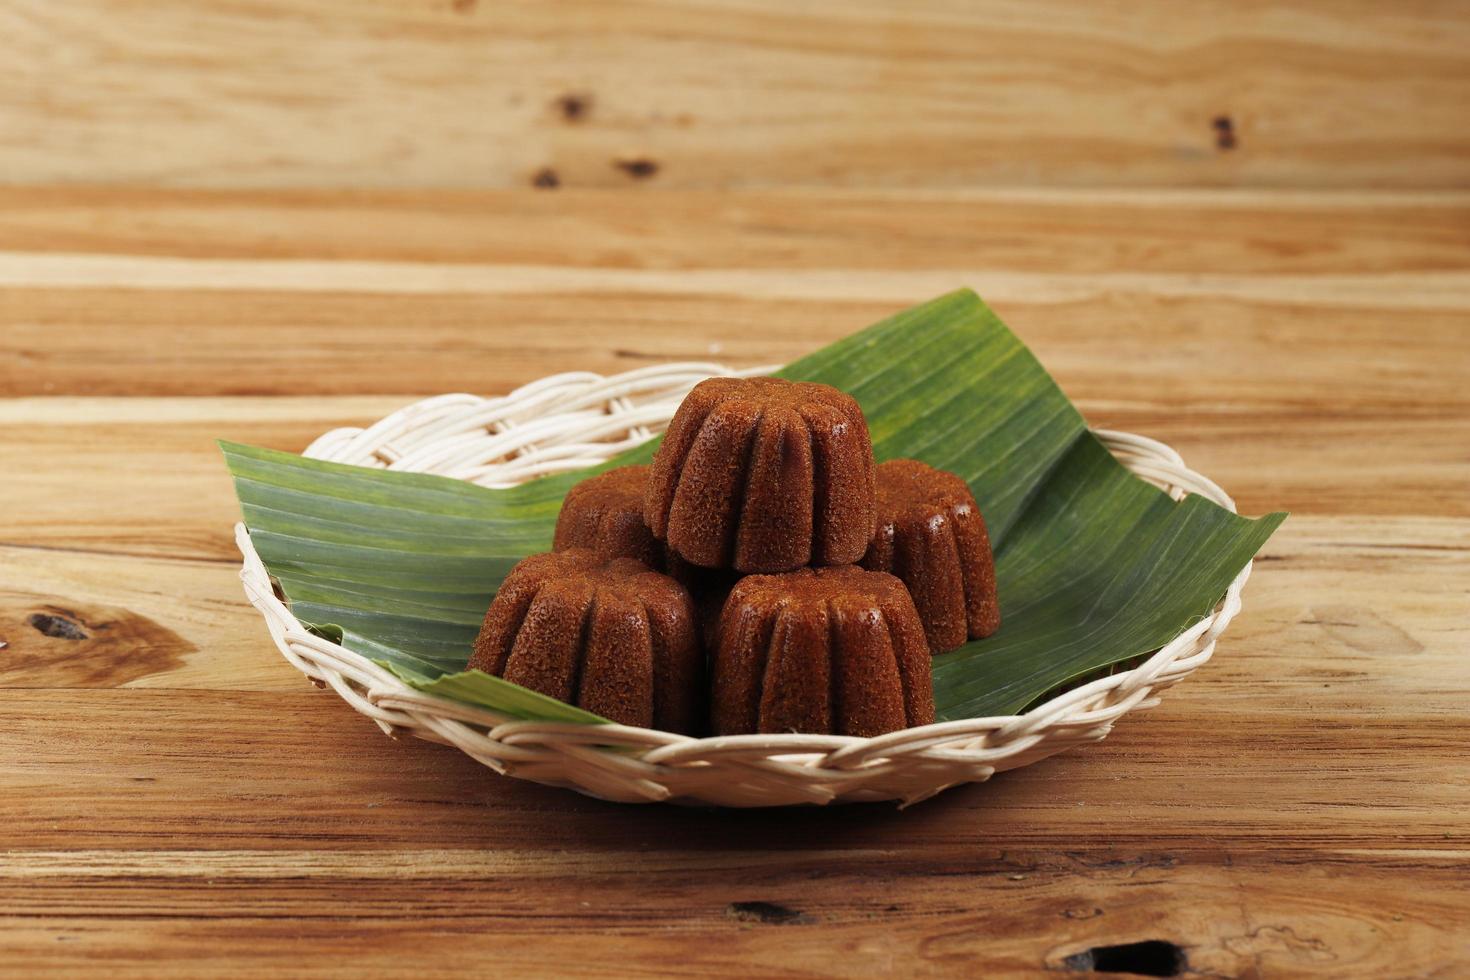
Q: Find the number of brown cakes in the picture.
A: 5